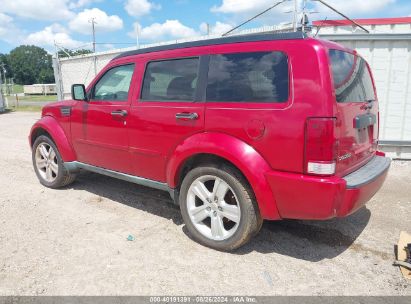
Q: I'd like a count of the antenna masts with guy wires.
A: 1